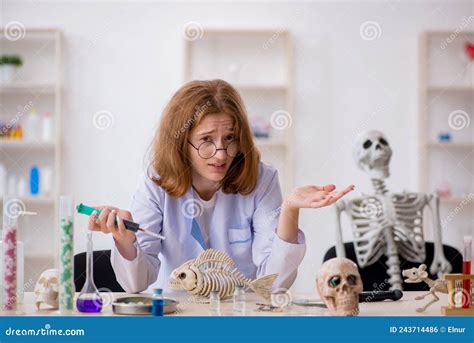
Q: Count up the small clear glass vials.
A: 2